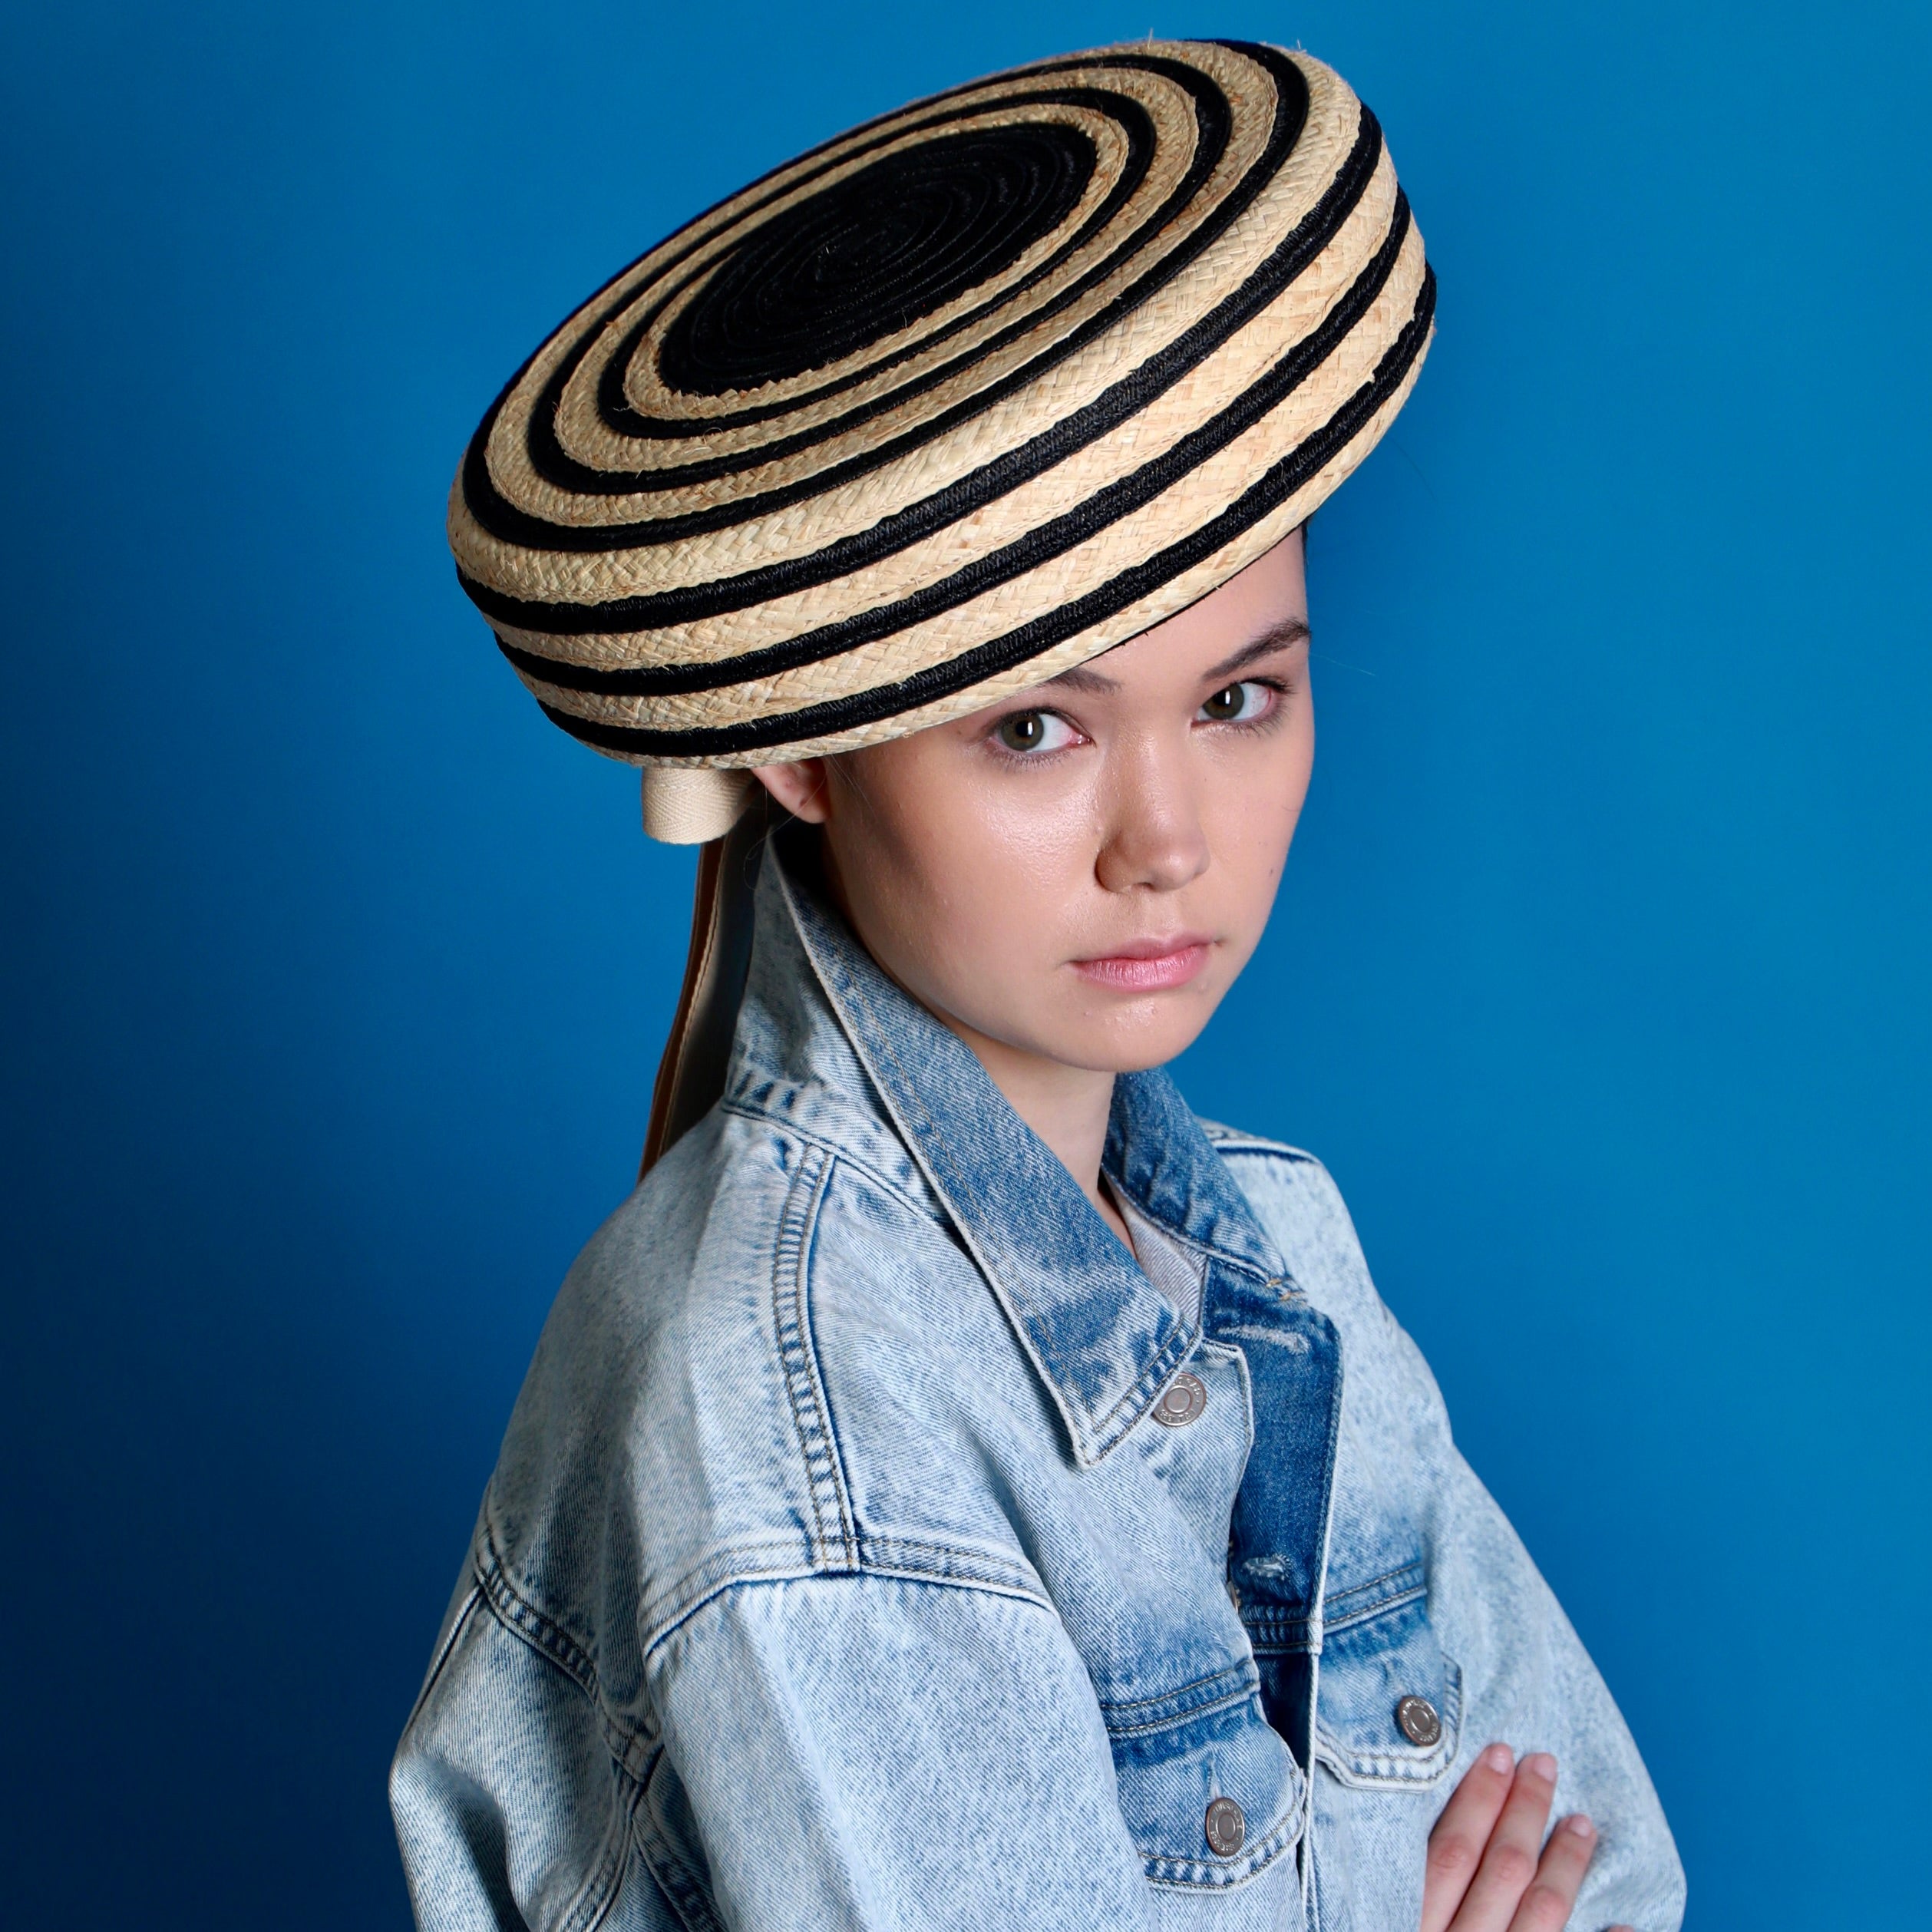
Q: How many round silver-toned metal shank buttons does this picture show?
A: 3